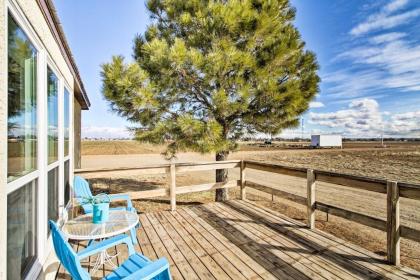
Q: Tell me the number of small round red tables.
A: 0